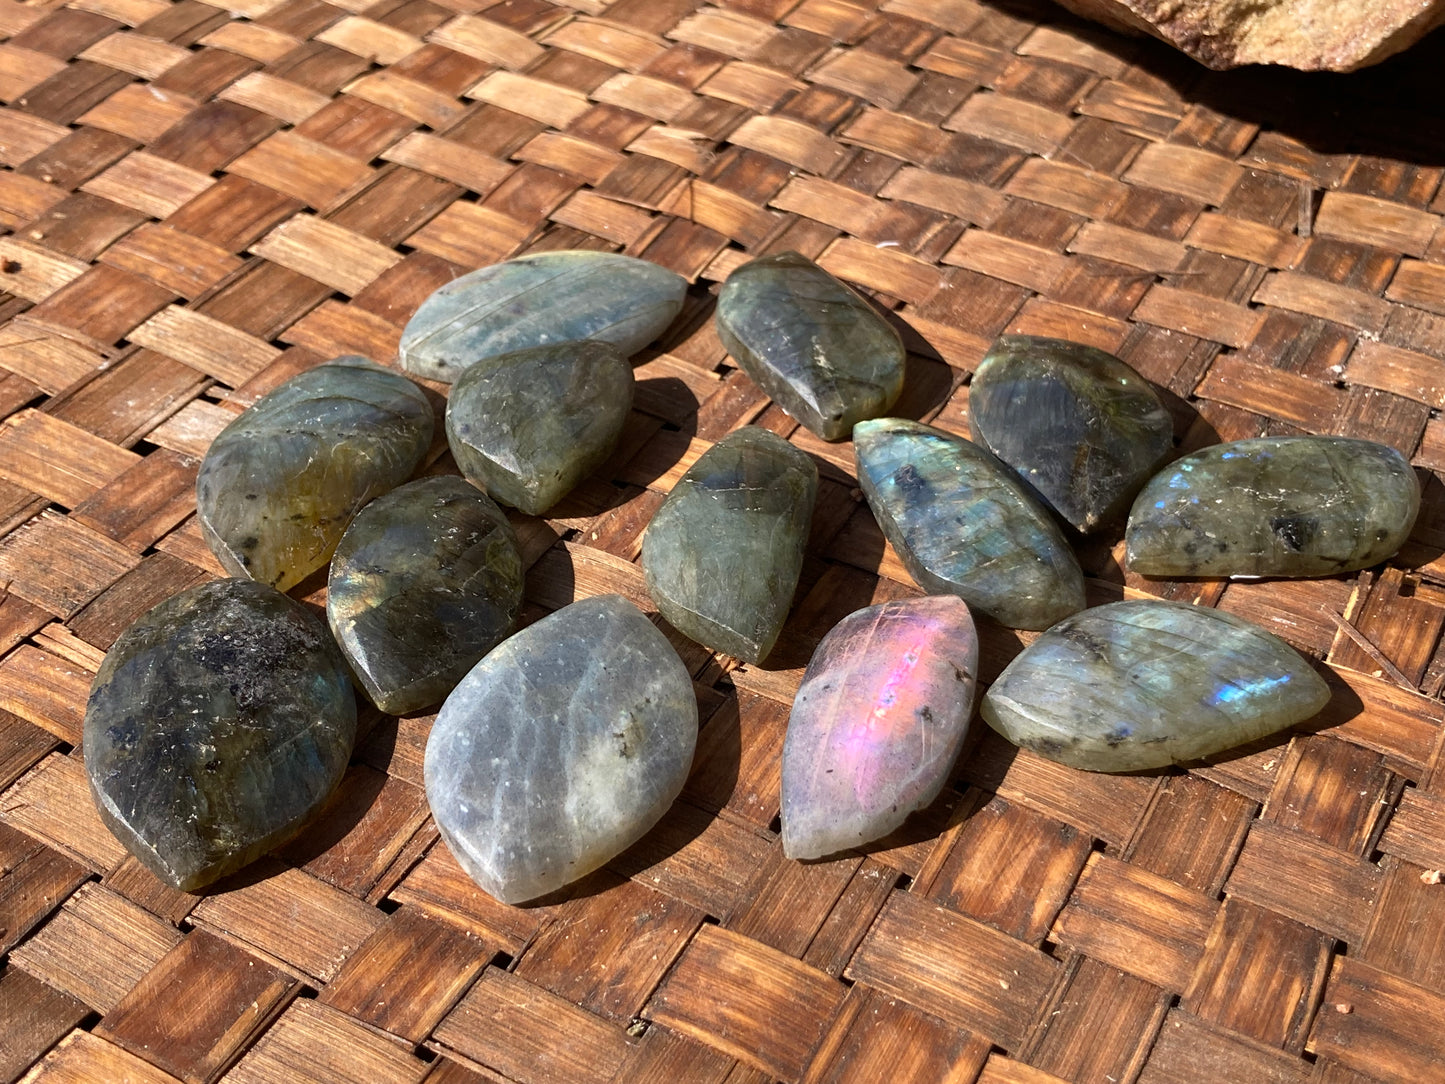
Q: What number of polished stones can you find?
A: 13